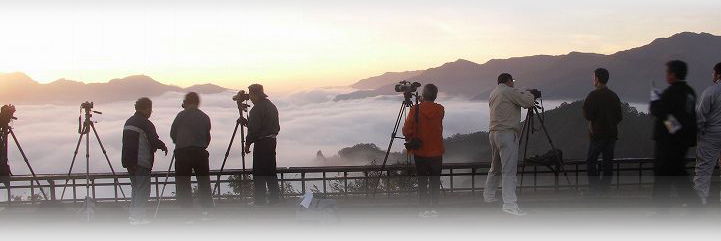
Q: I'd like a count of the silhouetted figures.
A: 8